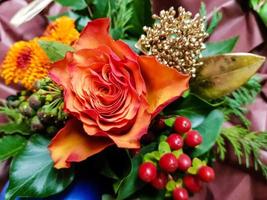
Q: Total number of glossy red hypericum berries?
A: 10